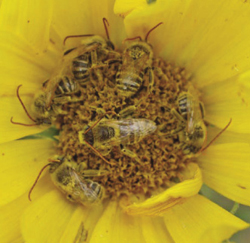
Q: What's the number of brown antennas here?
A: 11